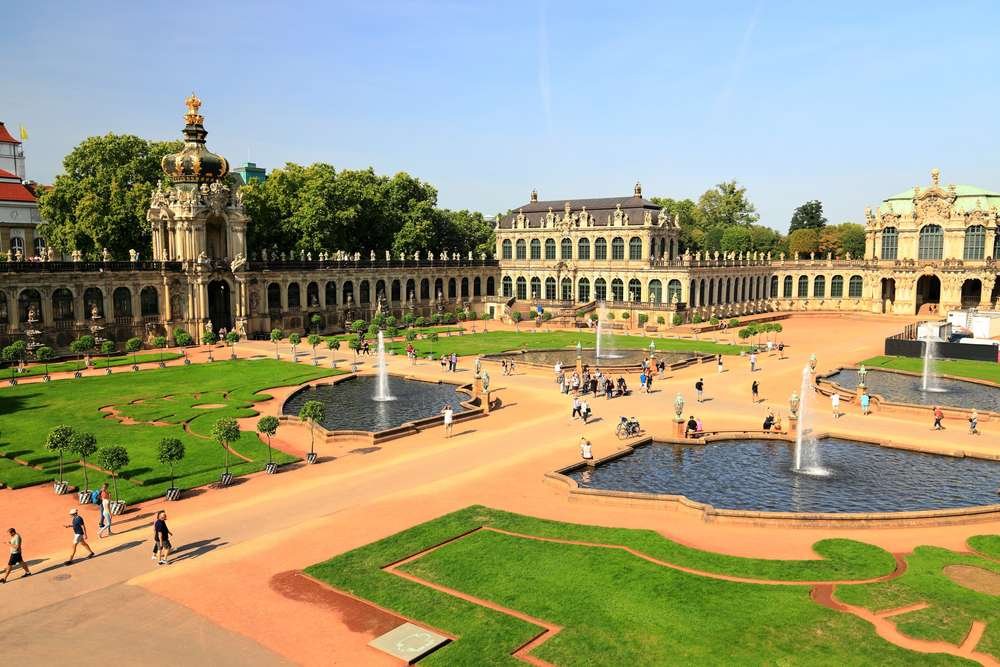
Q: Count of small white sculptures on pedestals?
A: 8